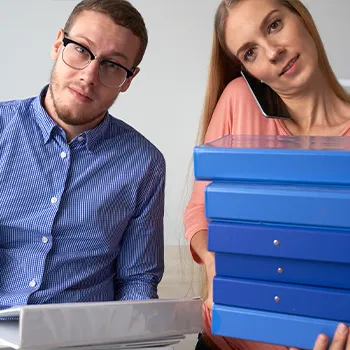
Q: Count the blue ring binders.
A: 6